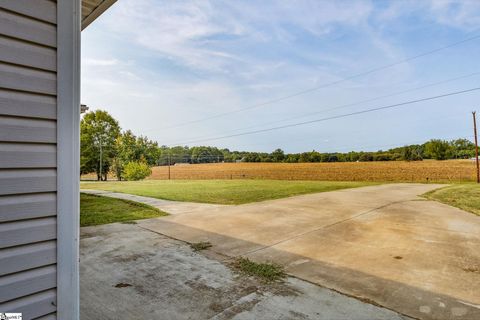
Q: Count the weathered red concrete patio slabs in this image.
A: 0